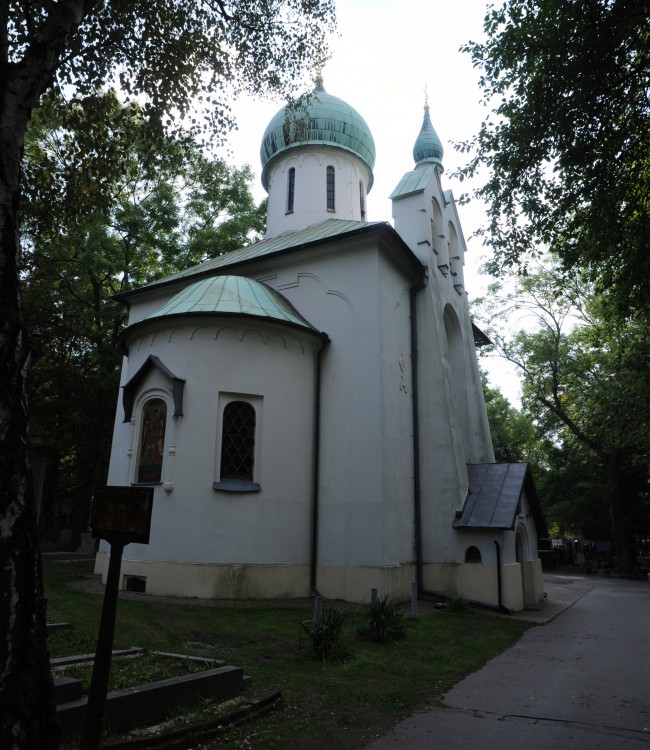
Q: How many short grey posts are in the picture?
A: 3